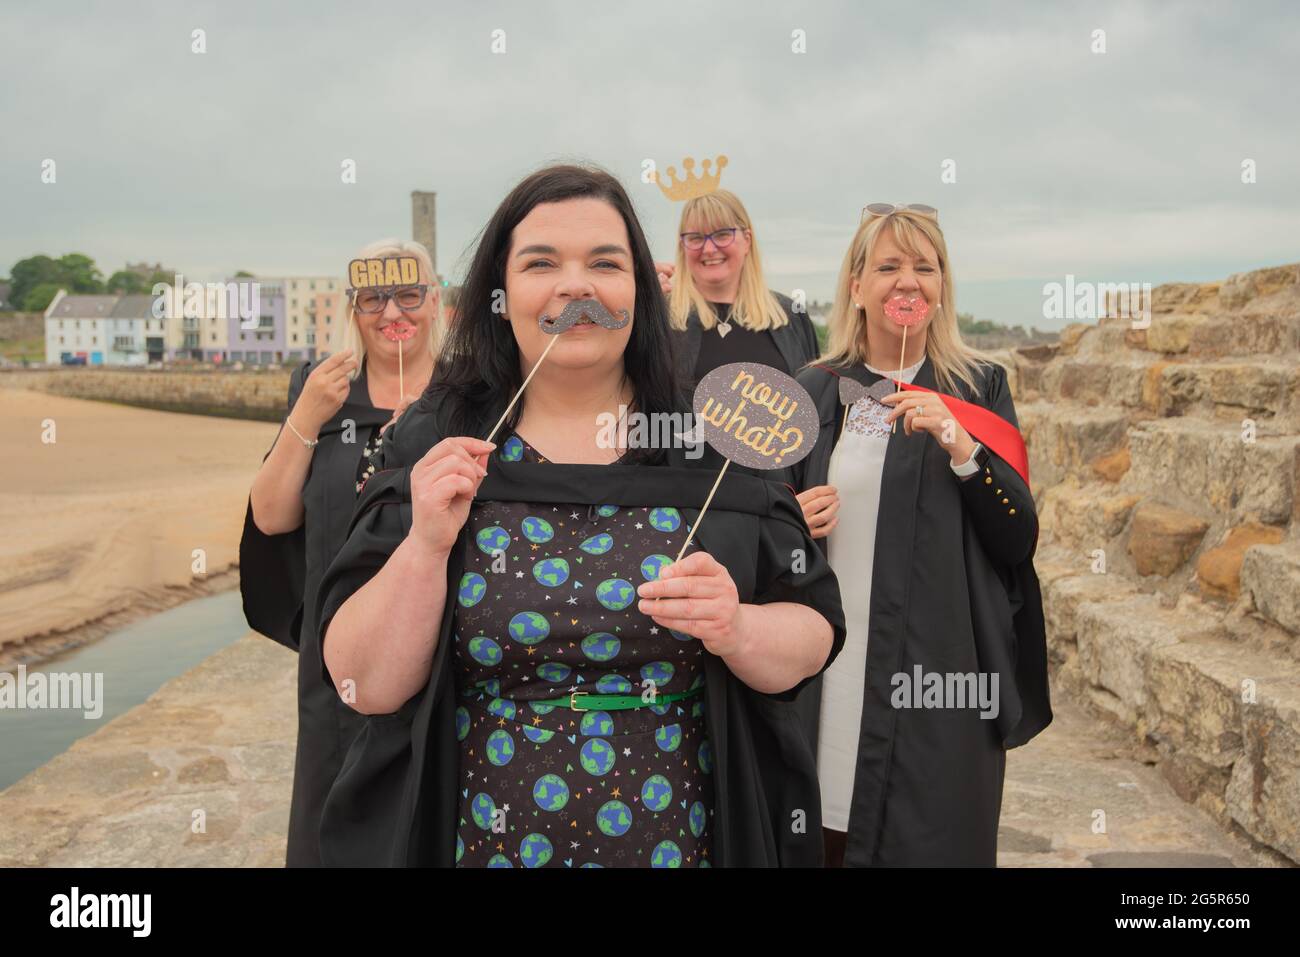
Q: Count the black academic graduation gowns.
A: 4